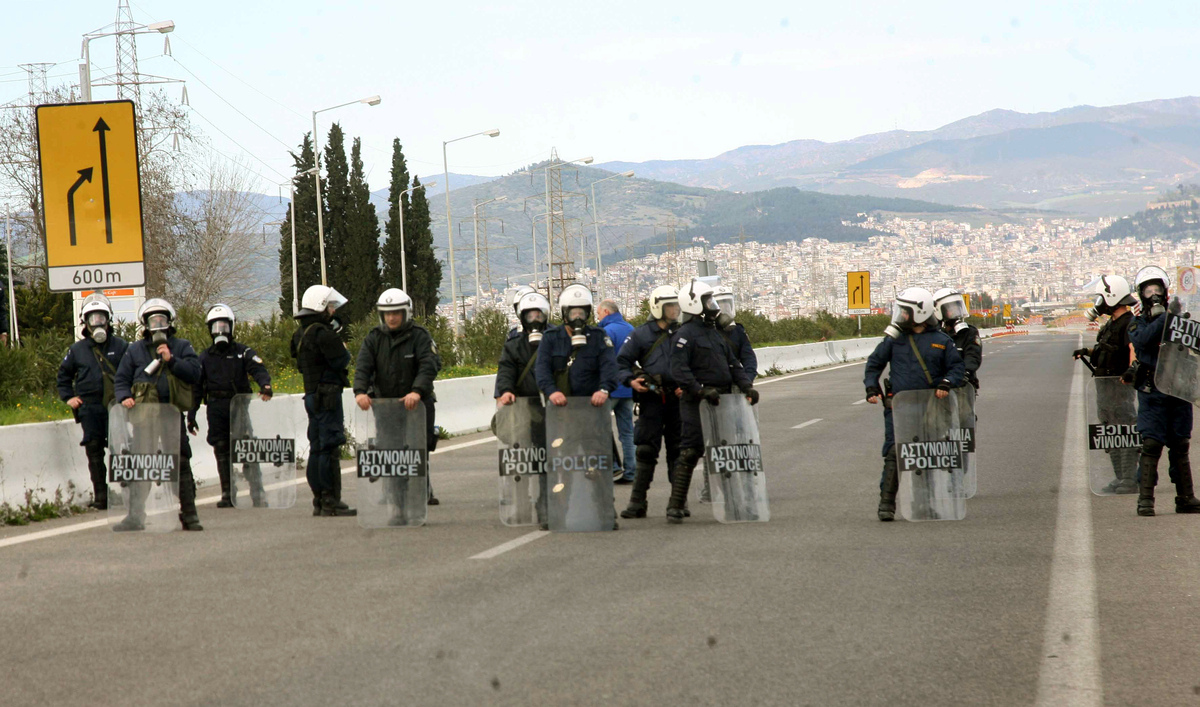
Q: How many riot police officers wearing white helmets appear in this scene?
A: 15